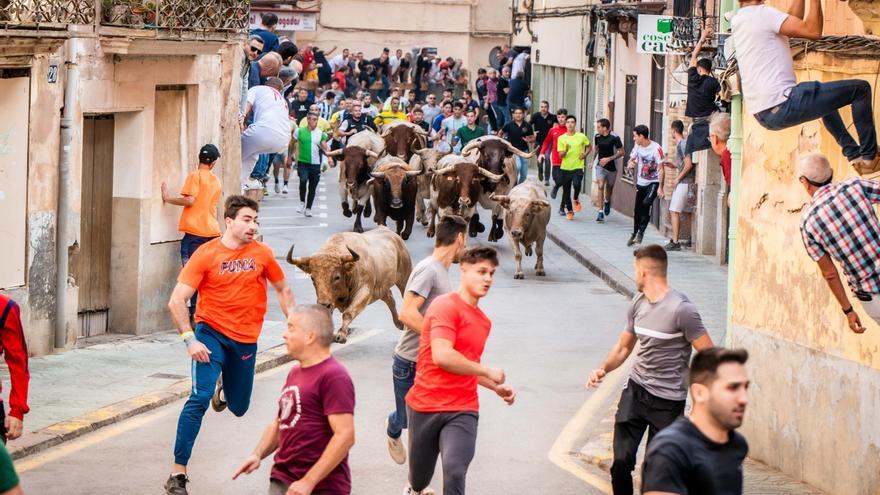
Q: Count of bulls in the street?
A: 8